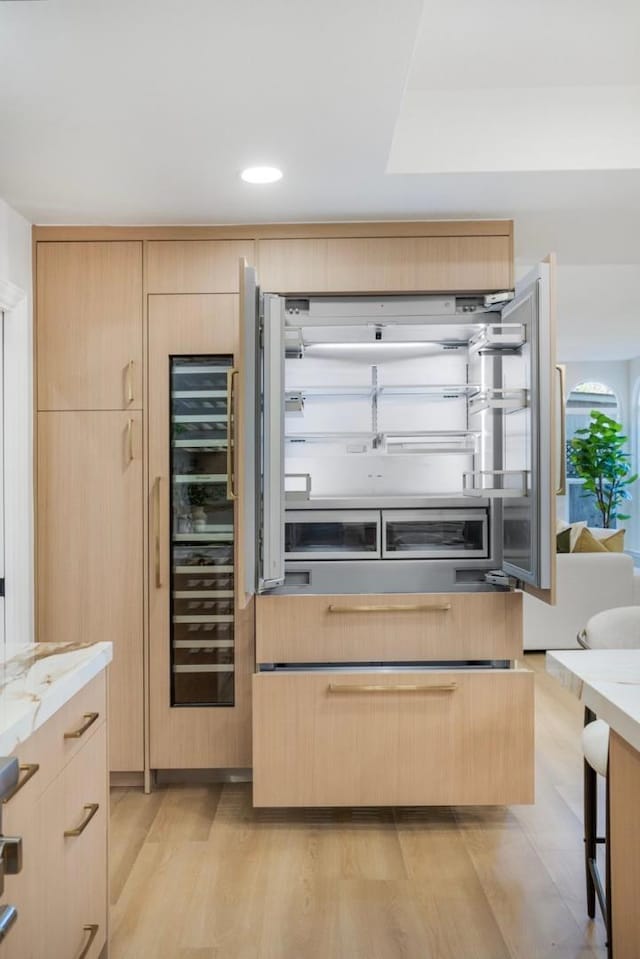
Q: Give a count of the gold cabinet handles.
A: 11